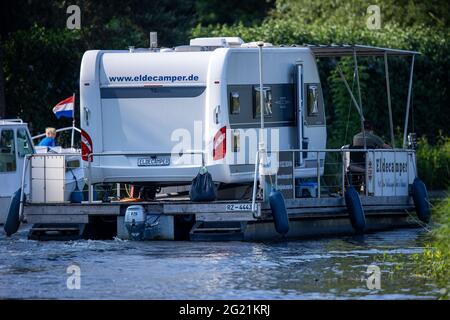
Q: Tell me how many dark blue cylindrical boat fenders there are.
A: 4